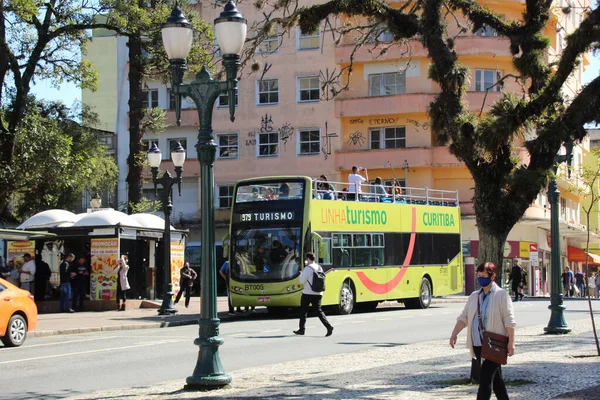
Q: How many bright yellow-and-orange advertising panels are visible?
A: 3